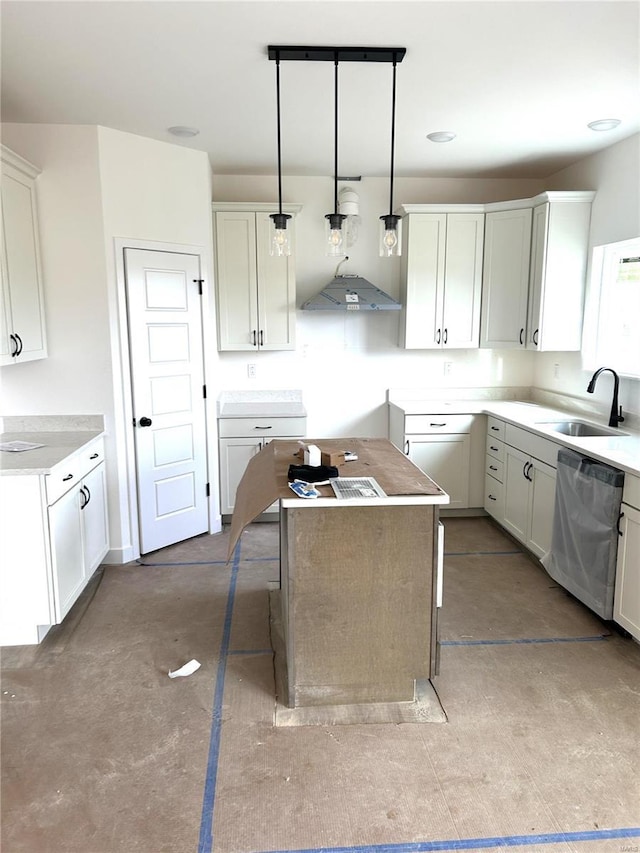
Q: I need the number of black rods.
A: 3